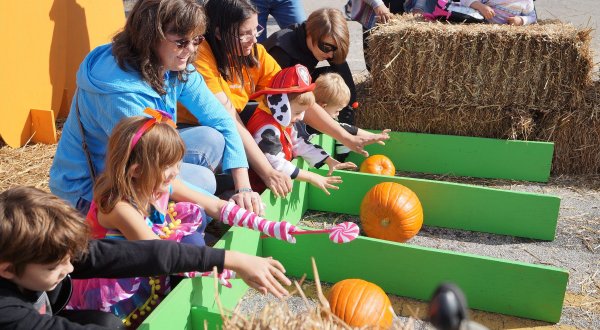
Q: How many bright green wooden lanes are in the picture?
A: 3